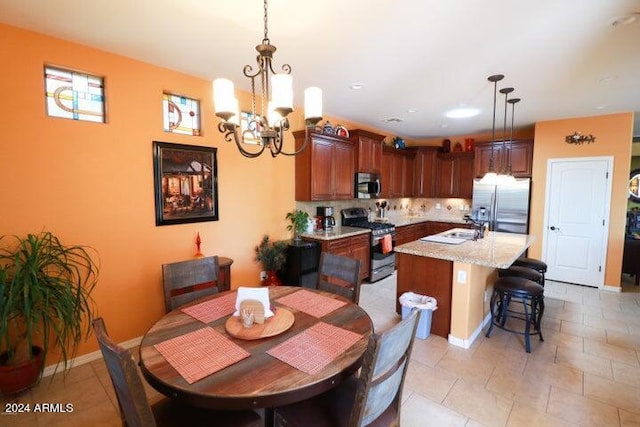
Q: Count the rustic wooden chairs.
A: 4